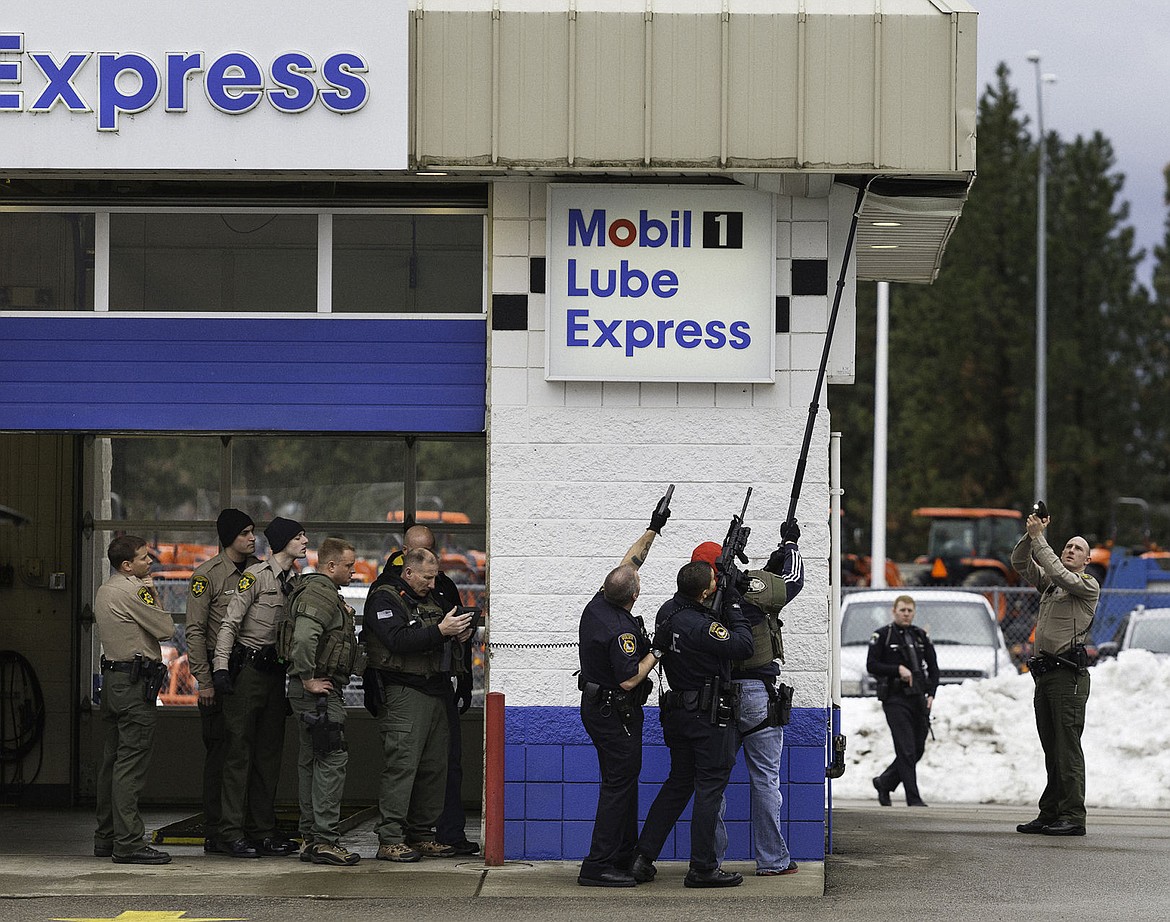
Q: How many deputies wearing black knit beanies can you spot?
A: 2